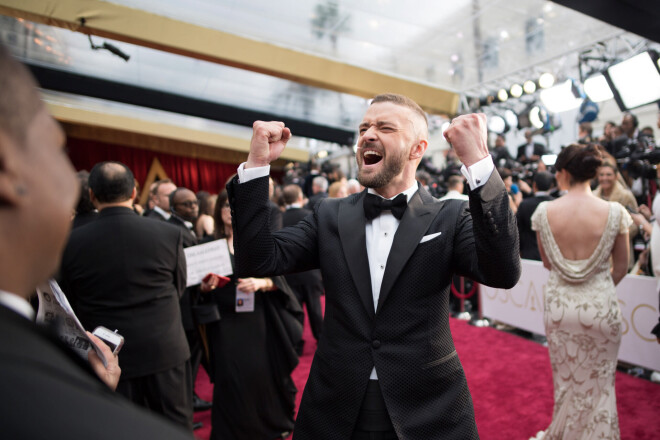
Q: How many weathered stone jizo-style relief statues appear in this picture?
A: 0